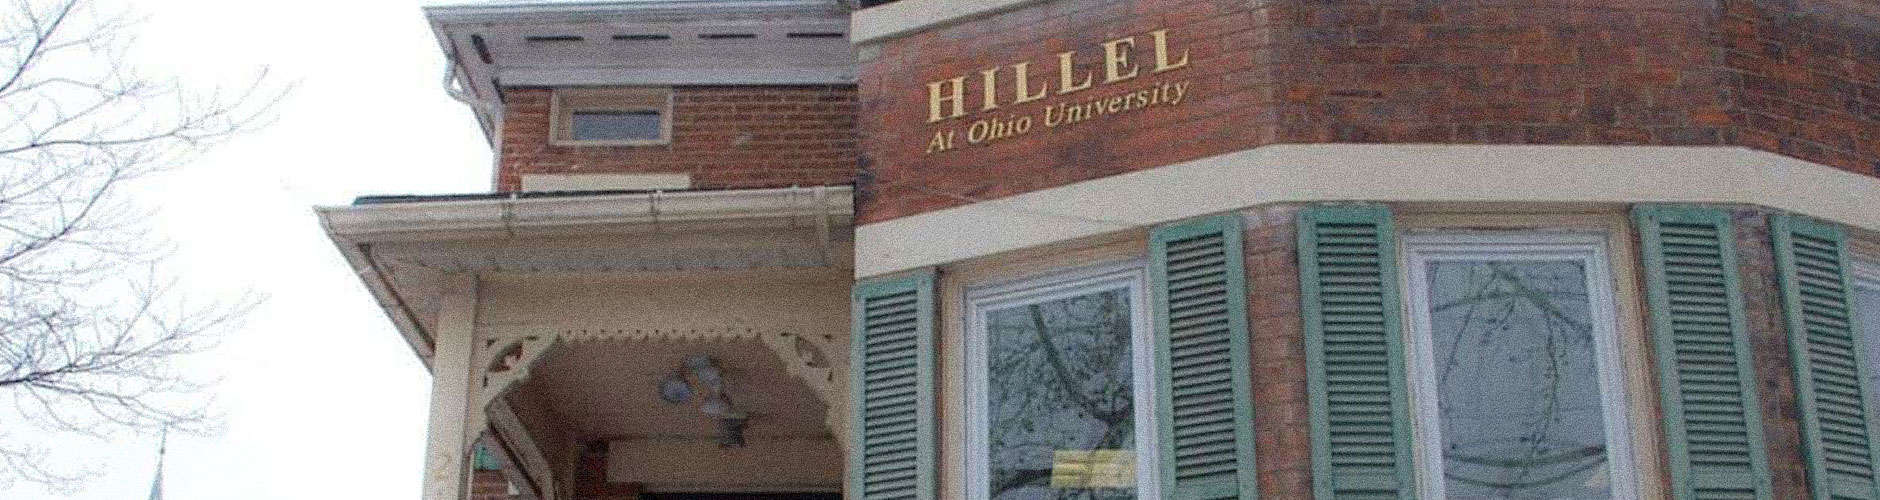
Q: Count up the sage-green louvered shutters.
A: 5